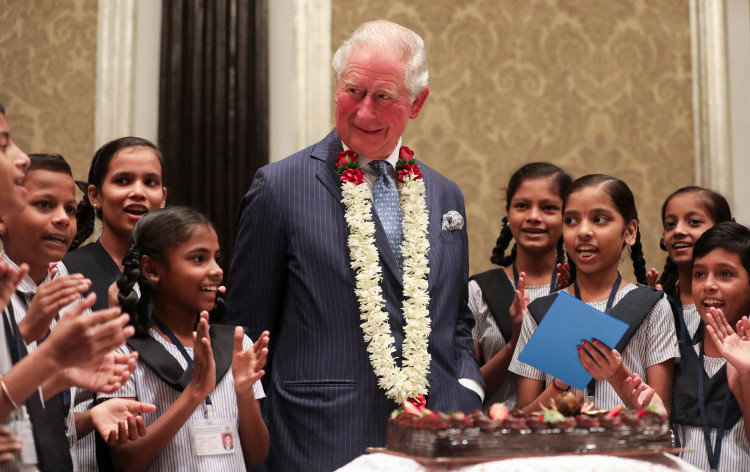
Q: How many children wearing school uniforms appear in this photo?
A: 8